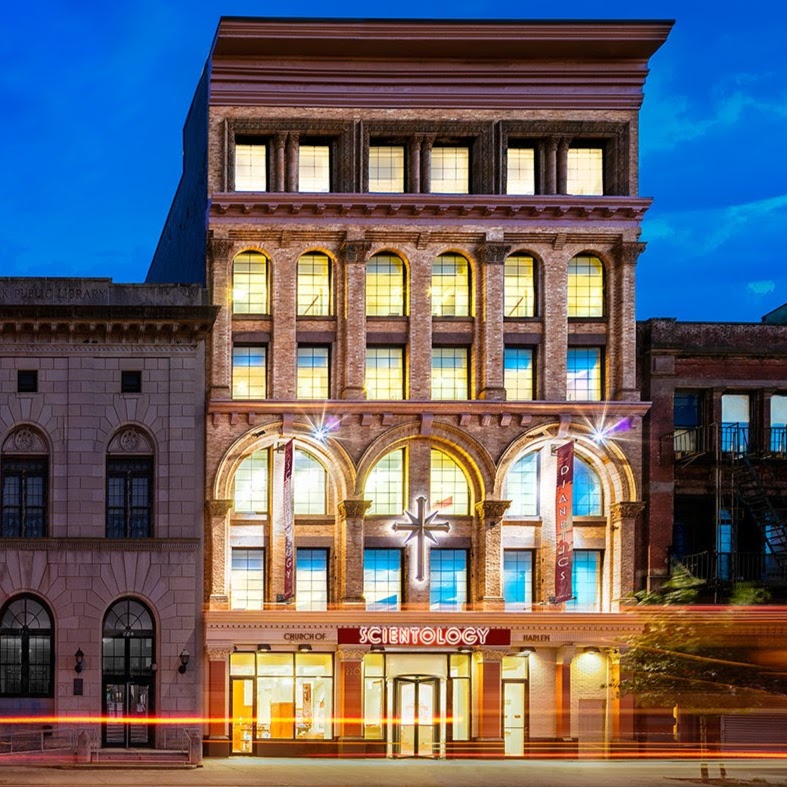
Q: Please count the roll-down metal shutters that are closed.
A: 1